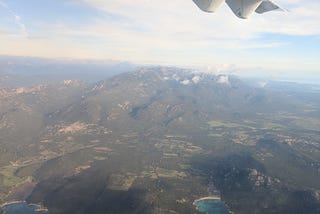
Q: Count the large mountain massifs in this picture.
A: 1